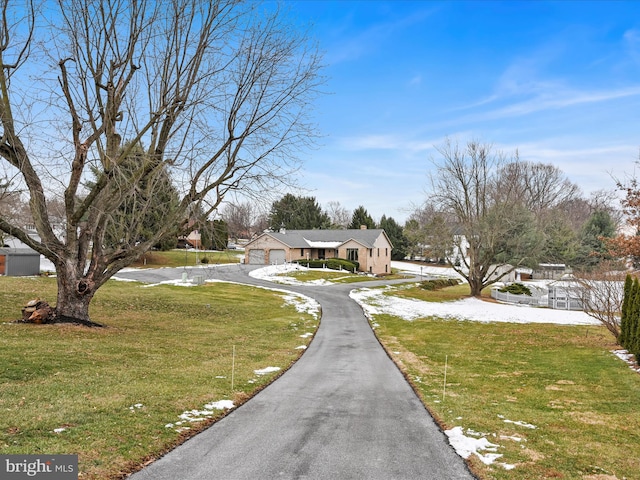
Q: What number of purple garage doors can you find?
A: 0